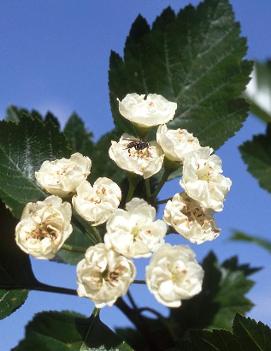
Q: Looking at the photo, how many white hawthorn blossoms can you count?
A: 11